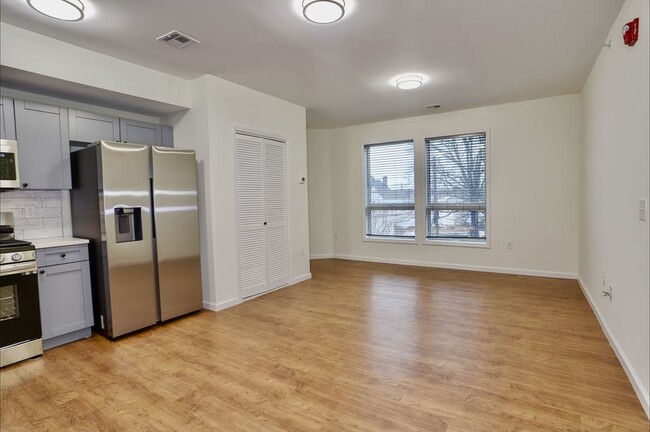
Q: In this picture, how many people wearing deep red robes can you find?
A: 0